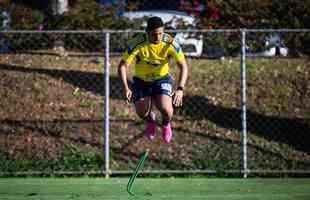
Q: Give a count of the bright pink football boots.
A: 2